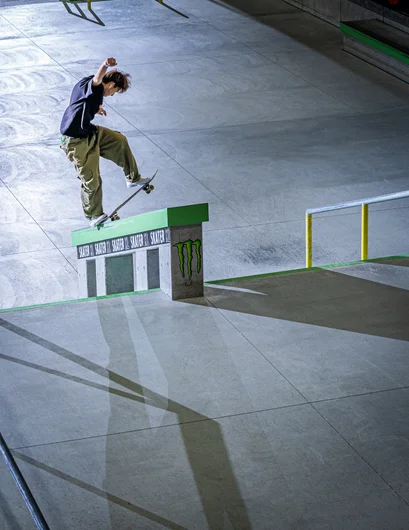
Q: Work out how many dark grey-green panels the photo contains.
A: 3